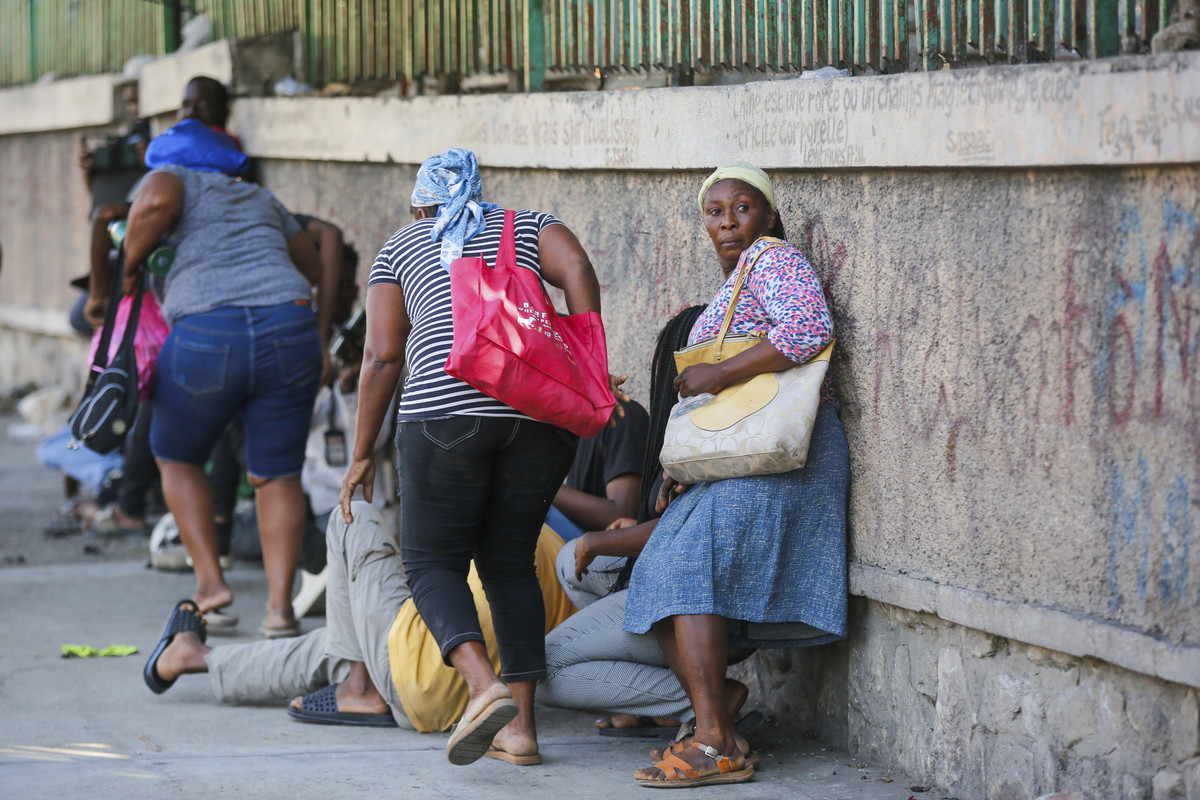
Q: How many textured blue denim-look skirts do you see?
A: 1